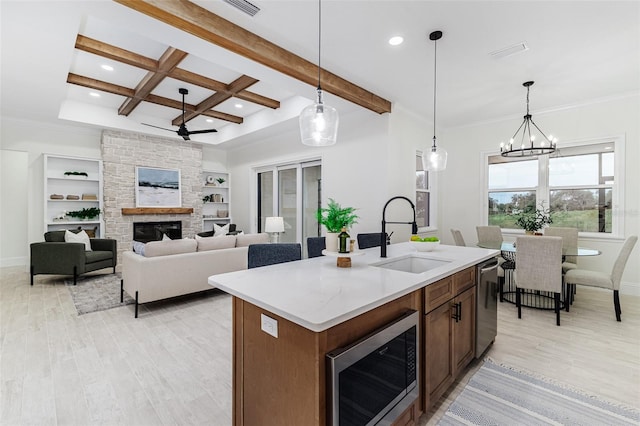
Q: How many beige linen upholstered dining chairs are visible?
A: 5